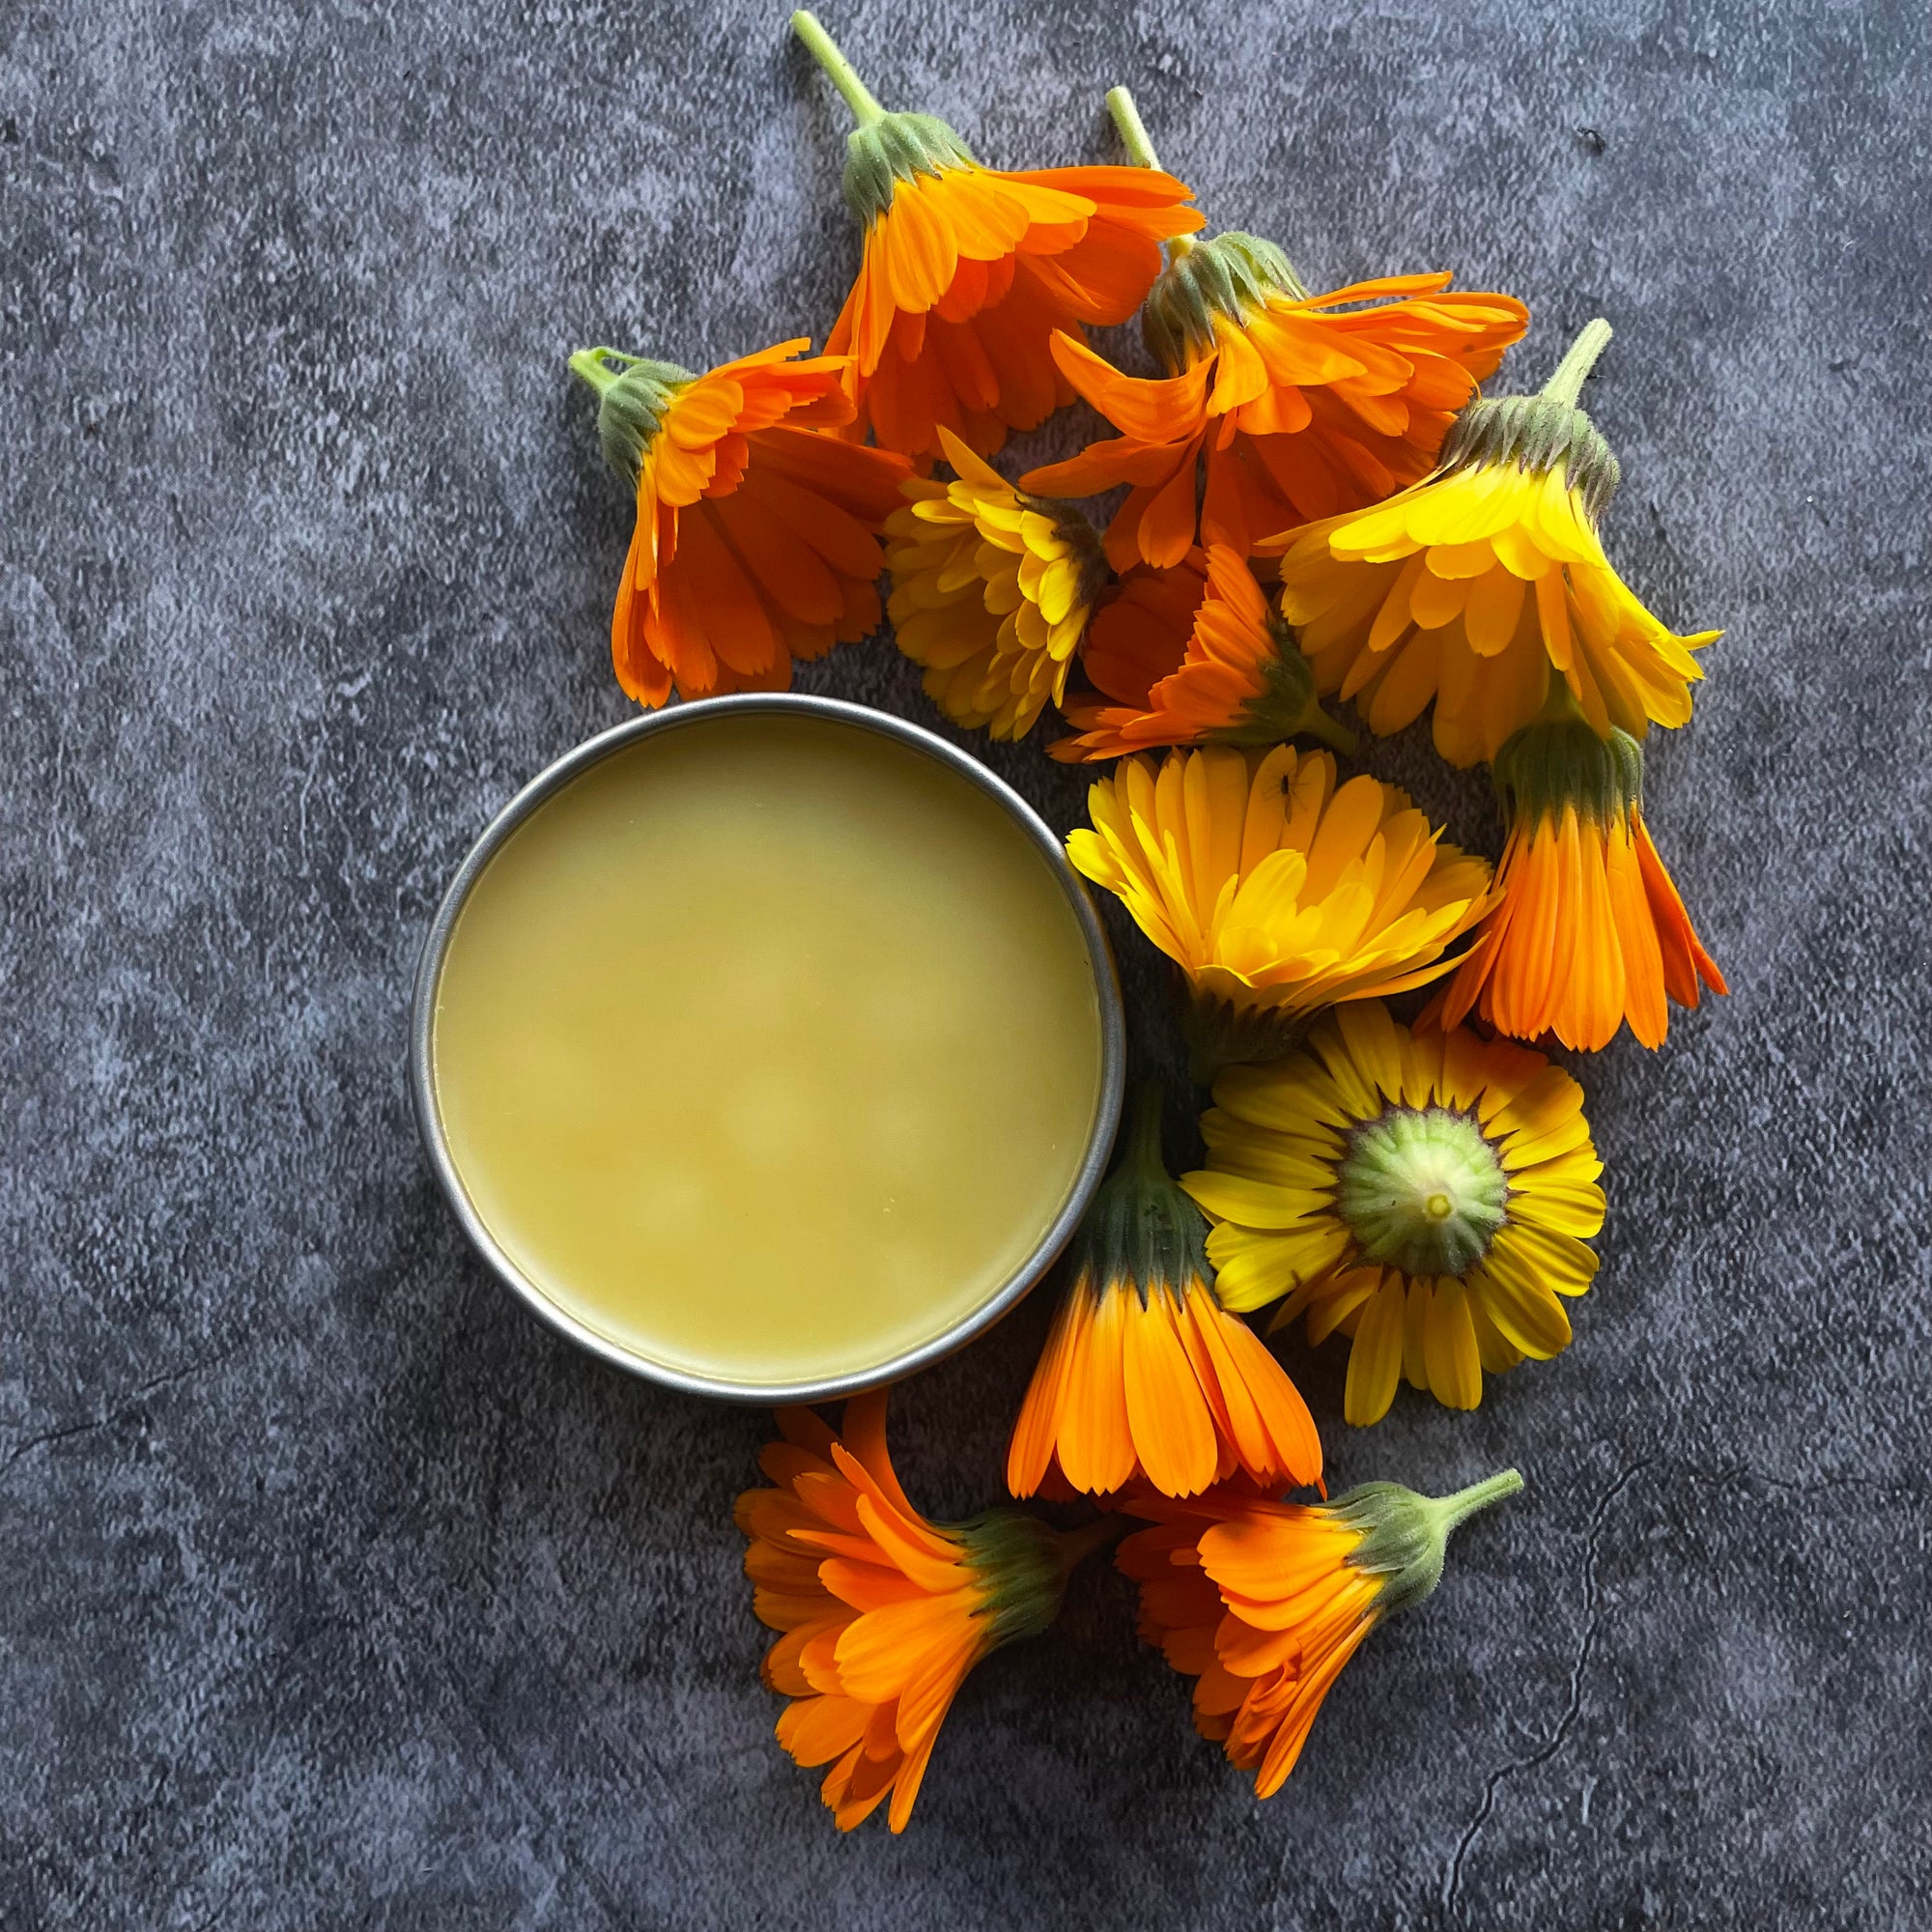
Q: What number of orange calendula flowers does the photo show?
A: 8